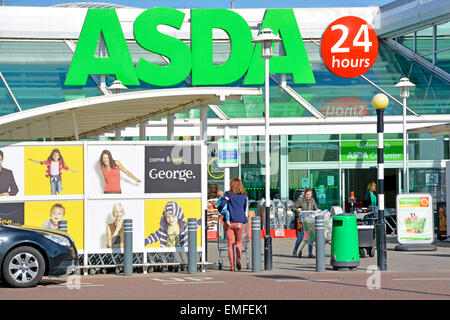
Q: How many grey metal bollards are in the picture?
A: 5